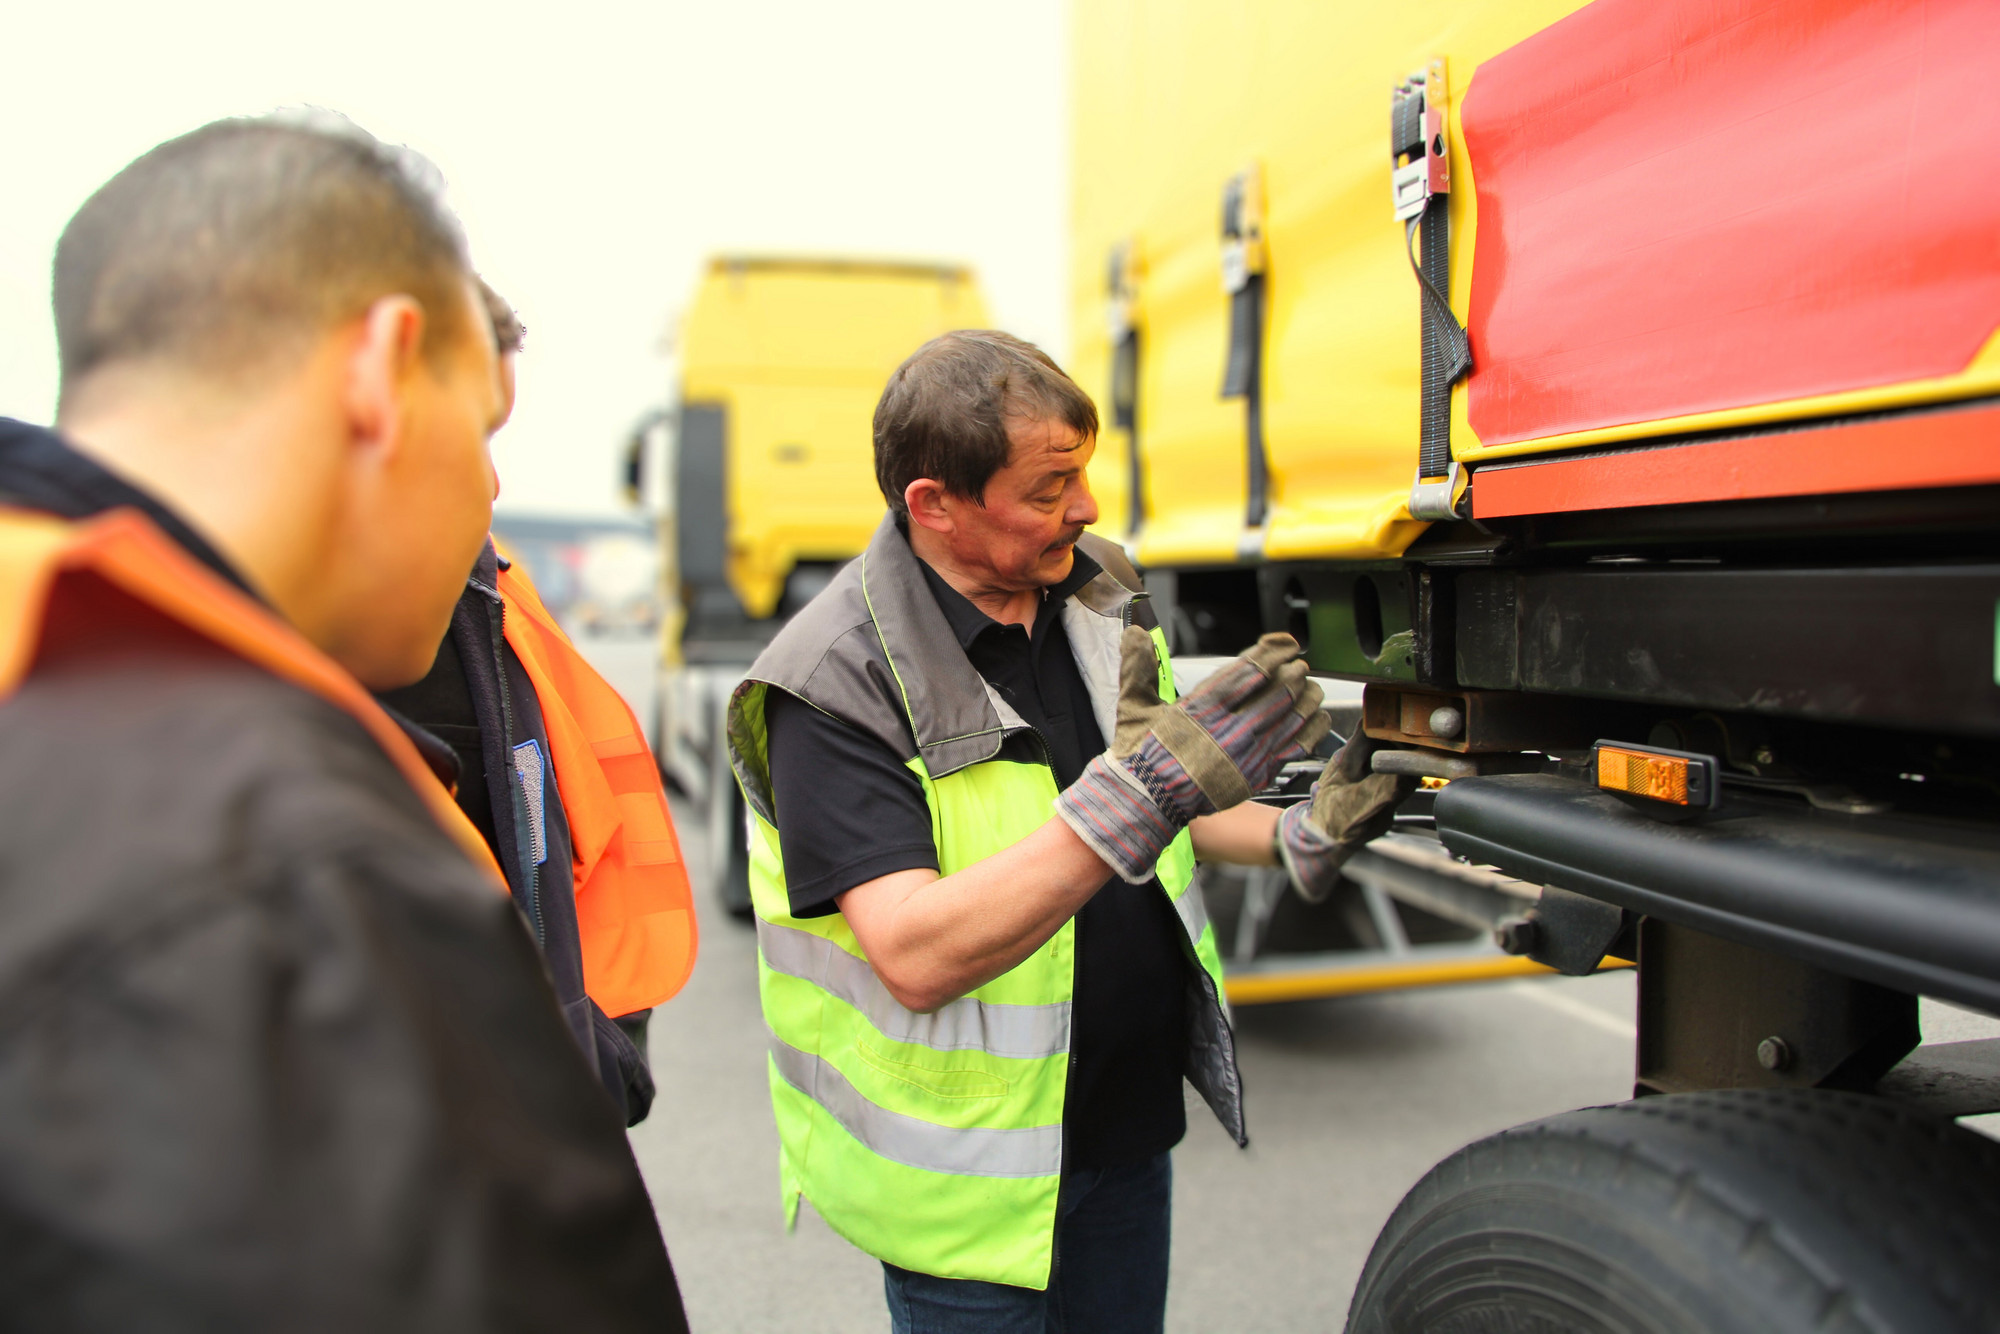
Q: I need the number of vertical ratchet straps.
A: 3